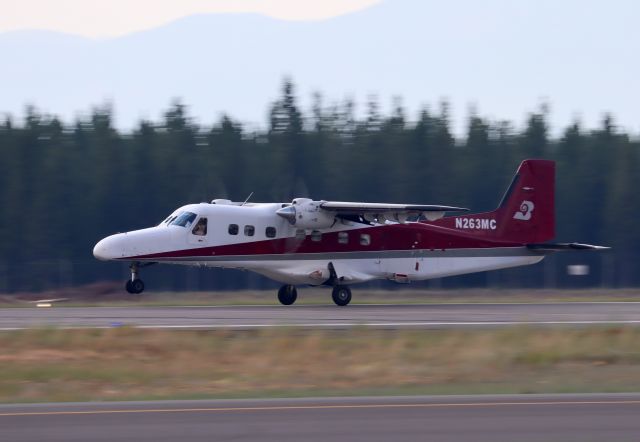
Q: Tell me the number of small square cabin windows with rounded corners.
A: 7